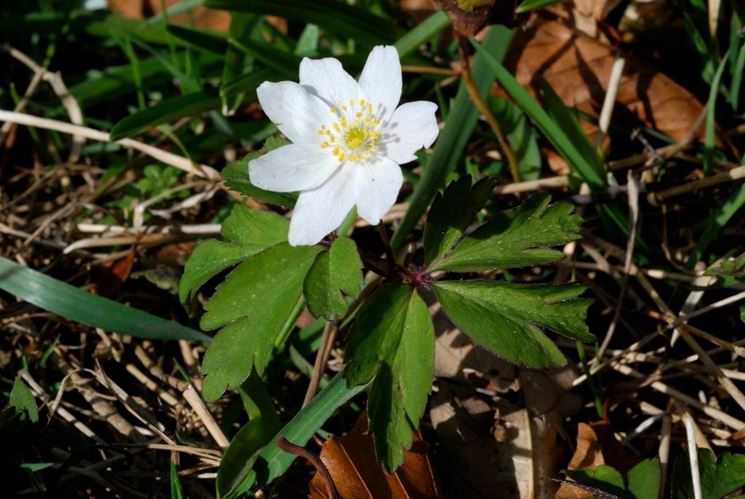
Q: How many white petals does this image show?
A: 7